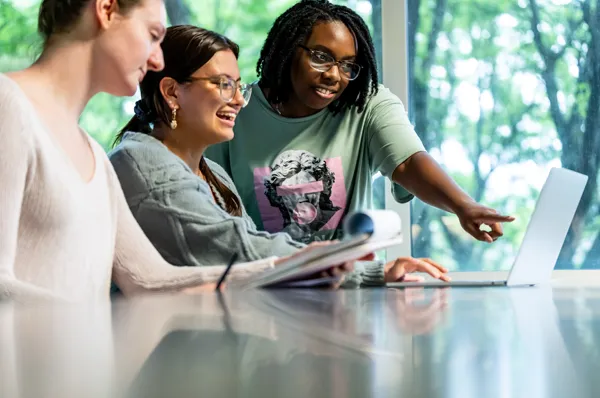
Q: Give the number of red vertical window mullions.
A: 0